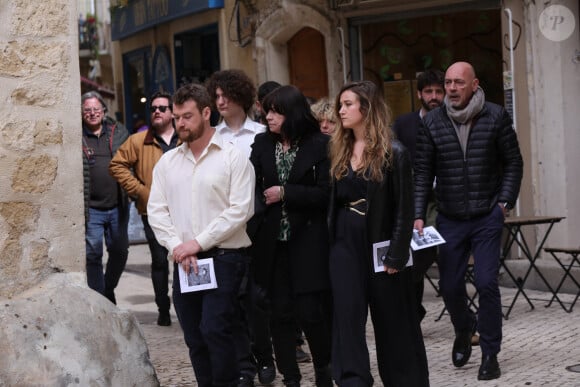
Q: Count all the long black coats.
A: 1